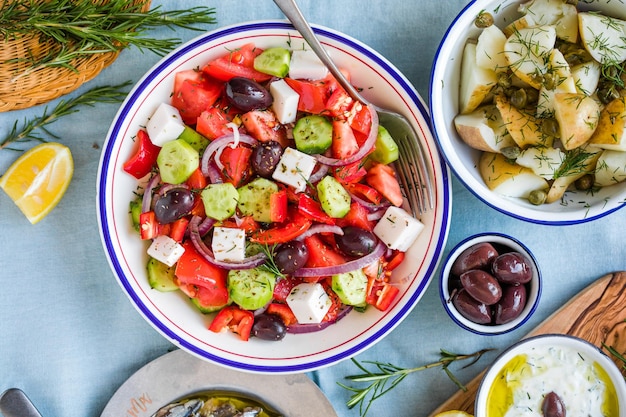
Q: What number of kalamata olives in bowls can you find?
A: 12